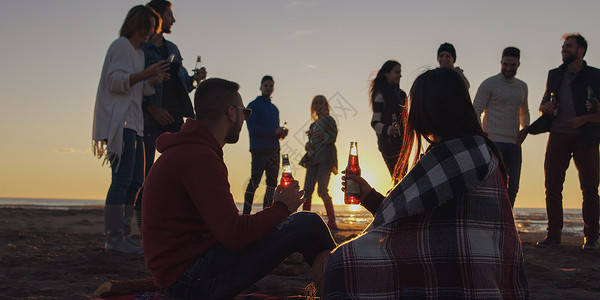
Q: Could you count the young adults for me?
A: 10